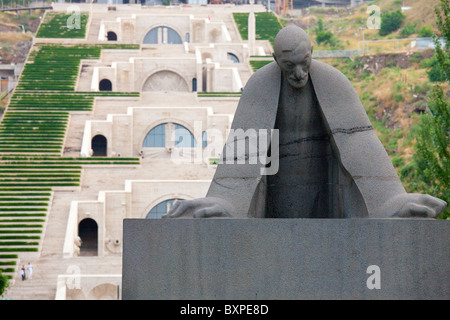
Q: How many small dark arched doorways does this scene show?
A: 4